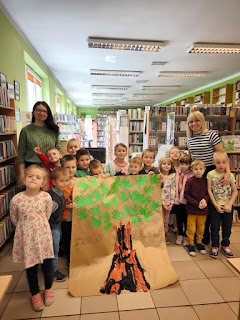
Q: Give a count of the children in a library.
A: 15